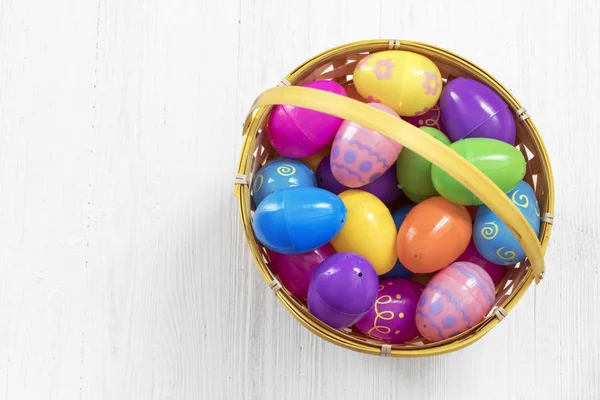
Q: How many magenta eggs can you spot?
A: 5